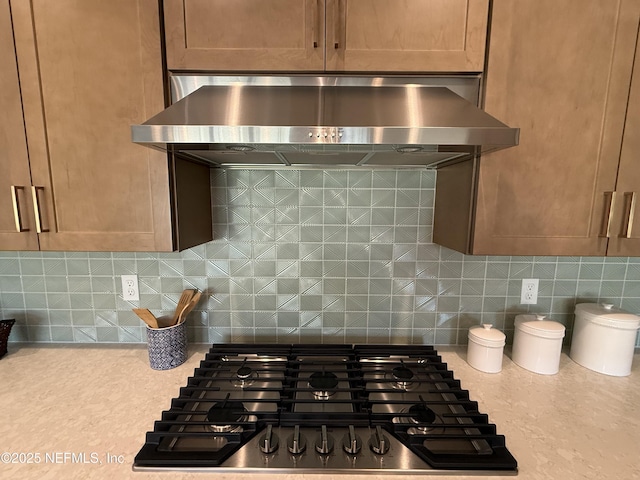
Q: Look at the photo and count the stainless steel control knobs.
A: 5